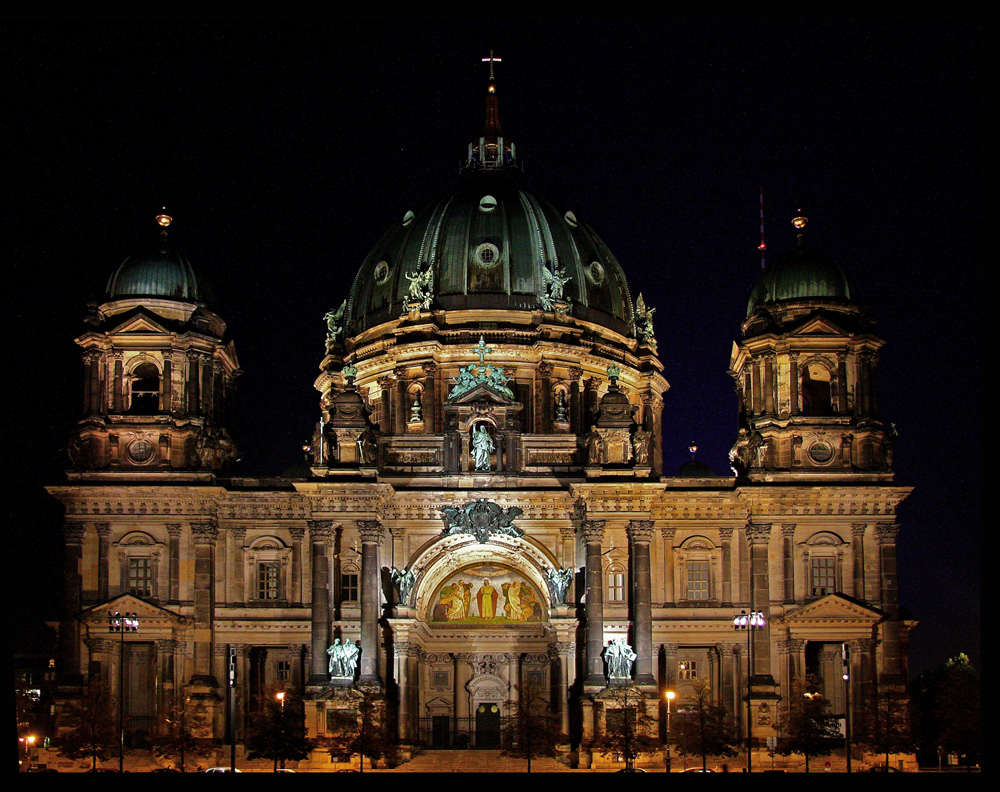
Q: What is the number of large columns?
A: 8